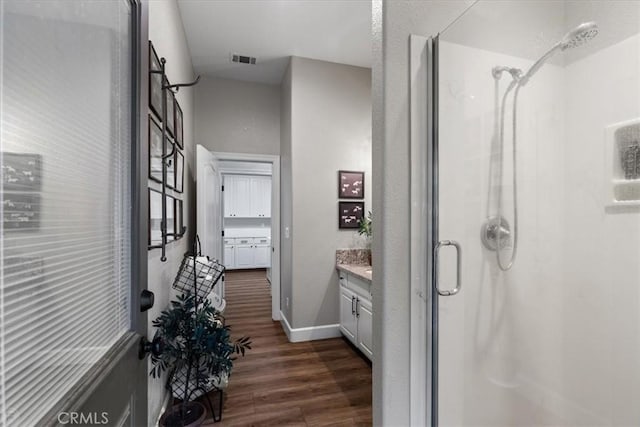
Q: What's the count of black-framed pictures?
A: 11